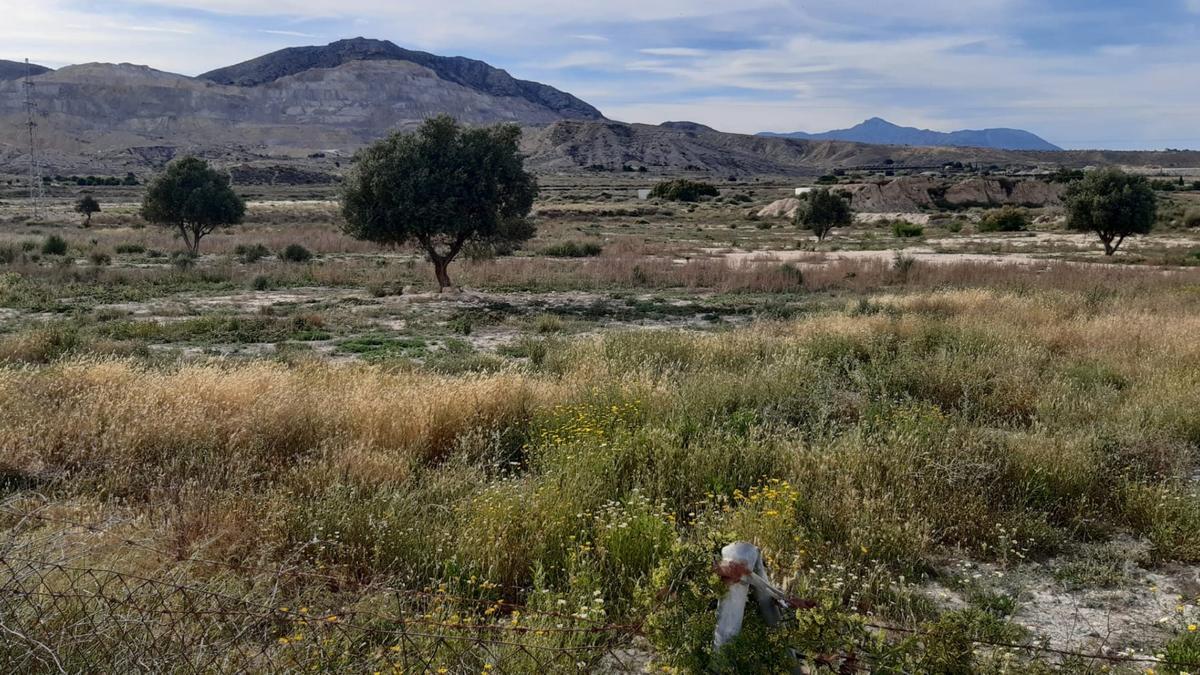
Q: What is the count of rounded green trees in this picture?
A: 5